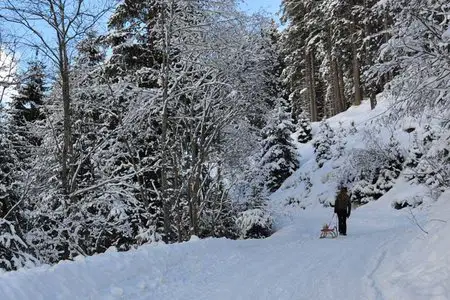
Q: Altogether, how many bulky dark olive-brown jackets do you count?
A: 1